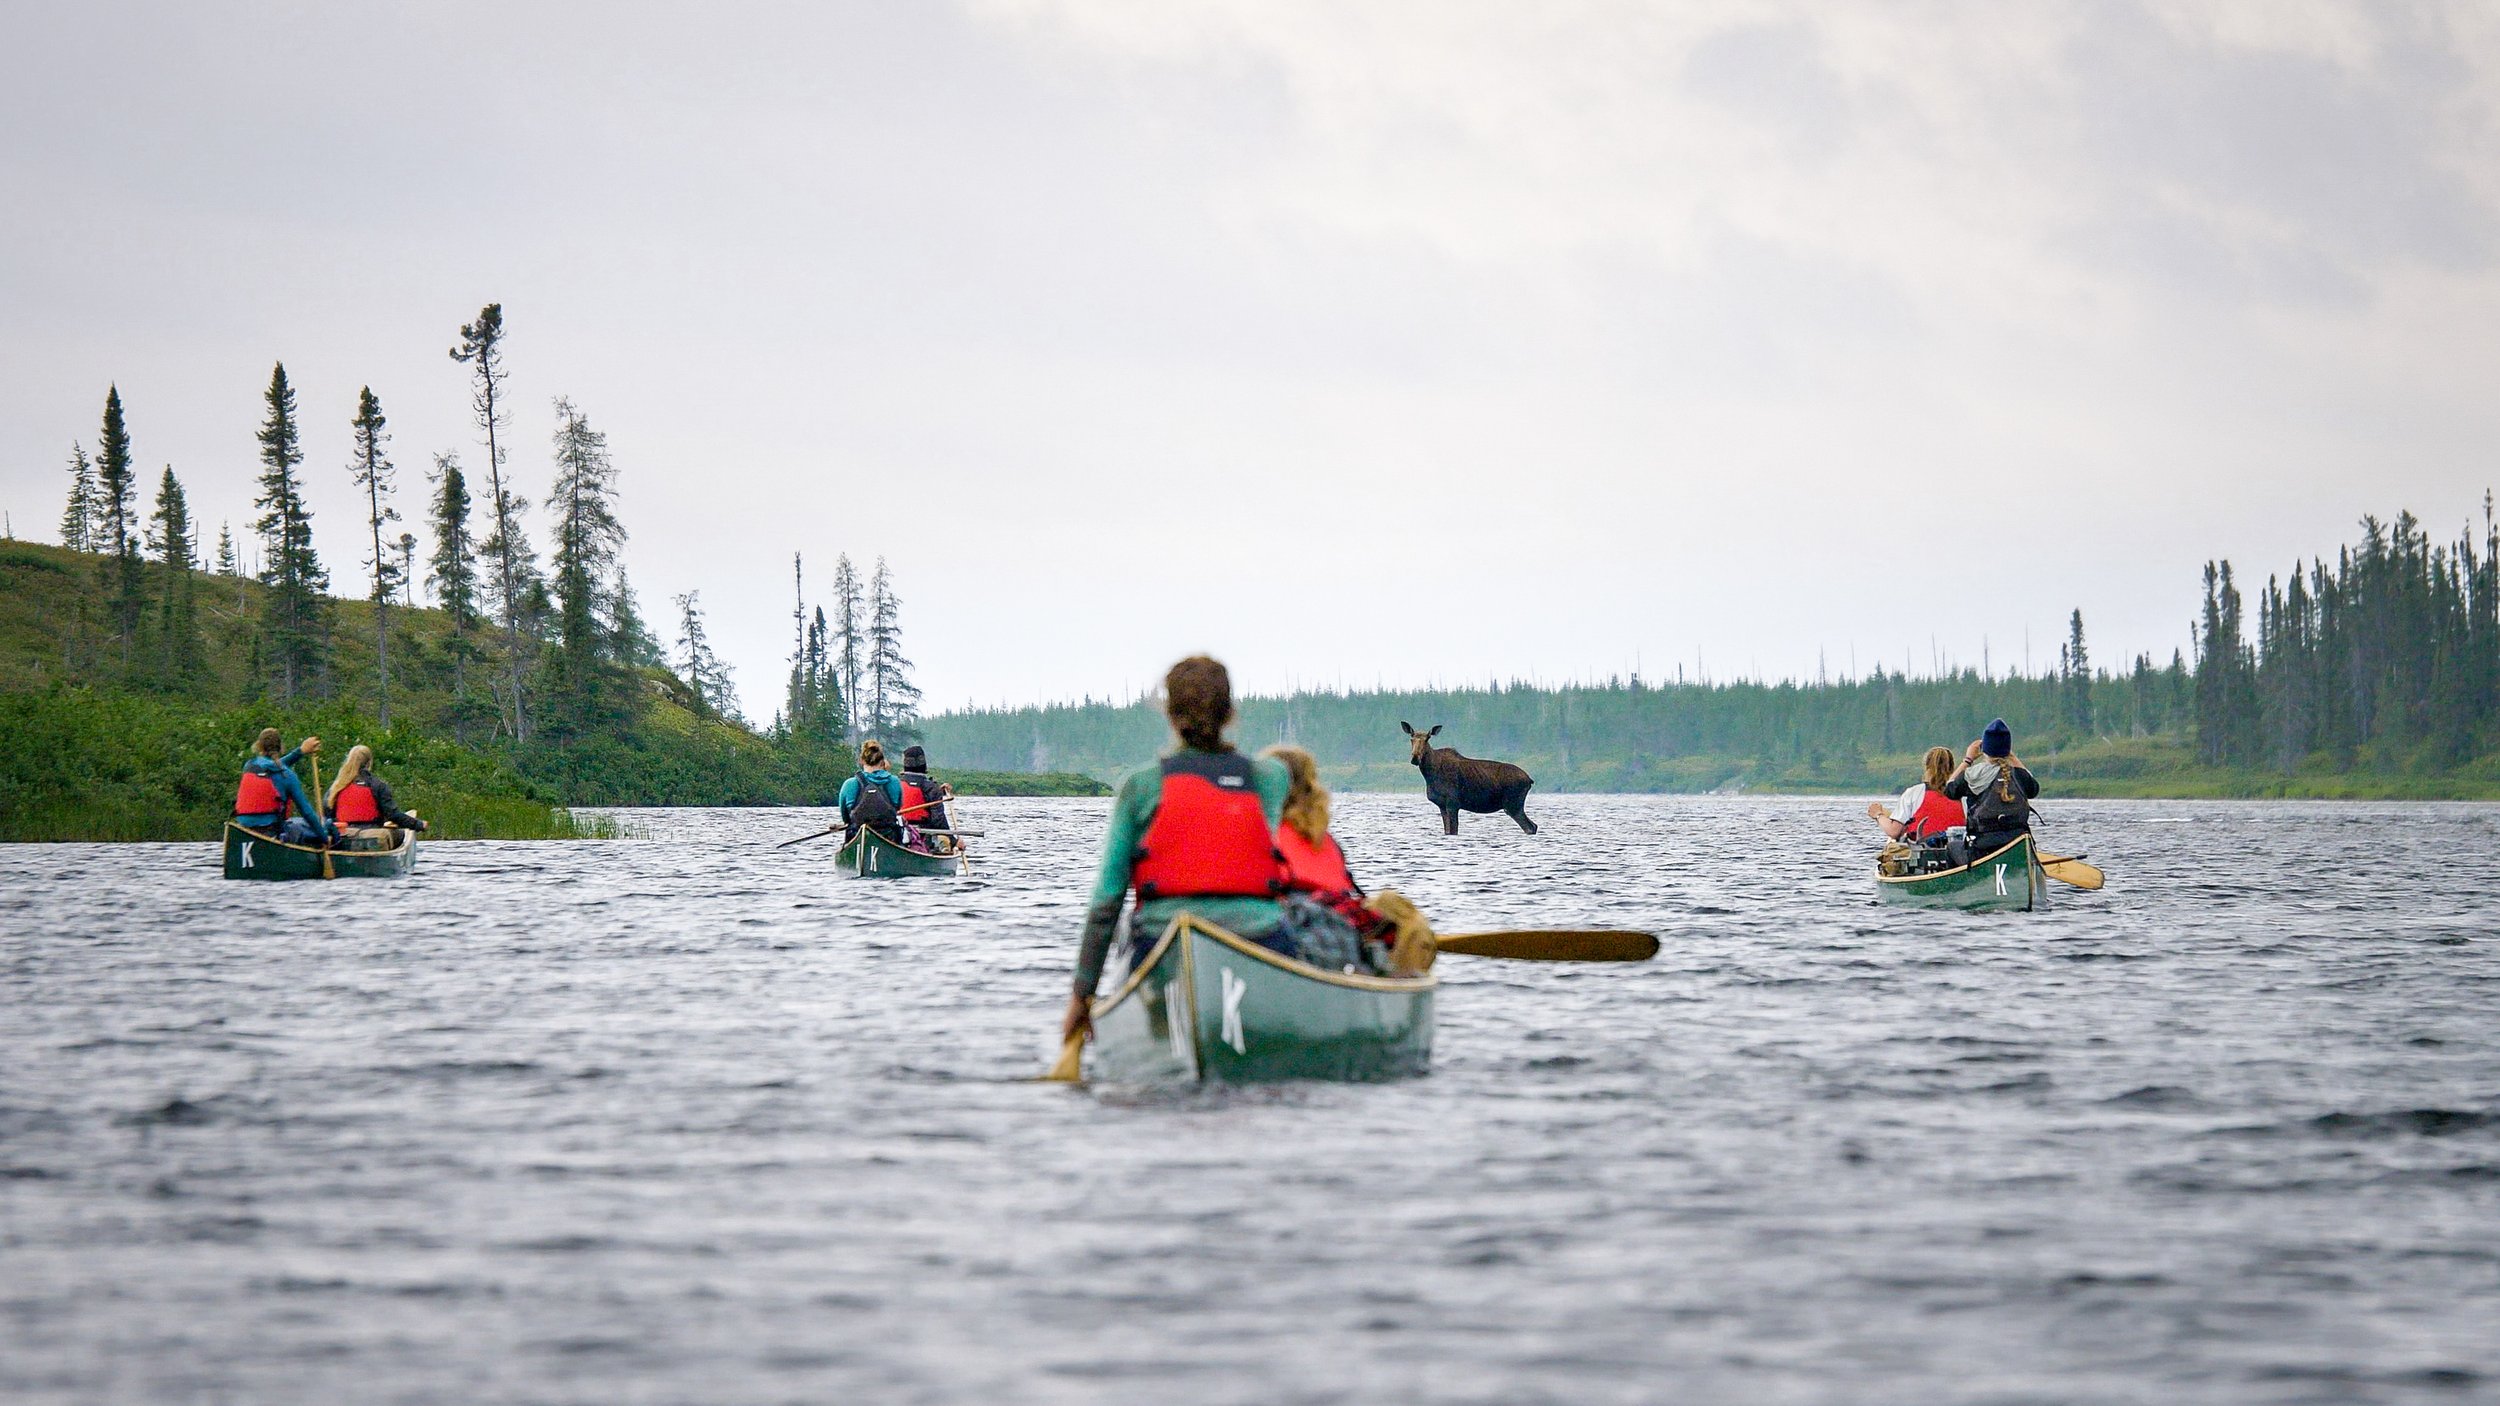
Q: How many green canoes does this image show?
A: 4